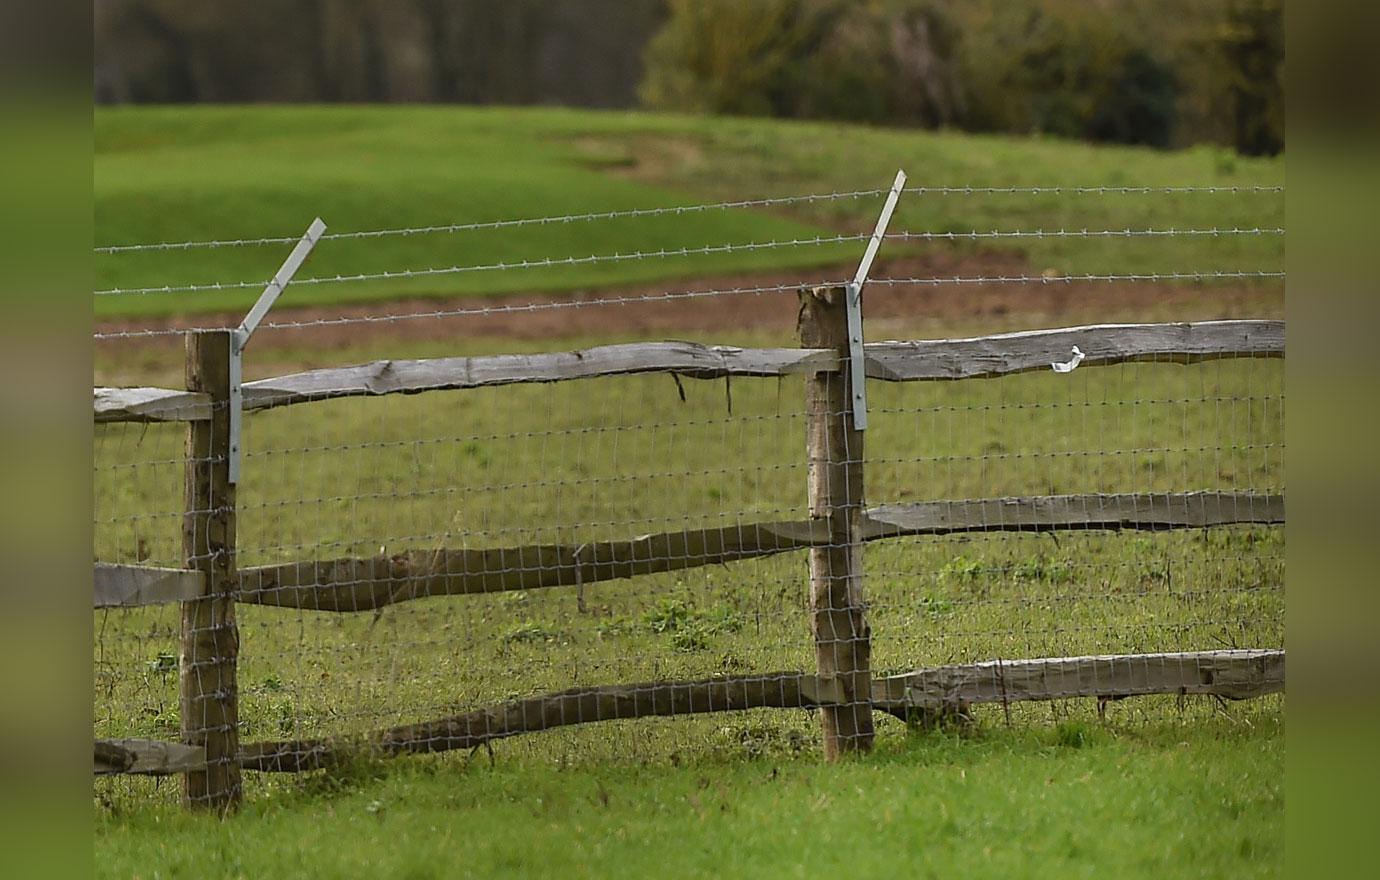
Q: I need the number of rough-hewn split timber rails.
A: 9